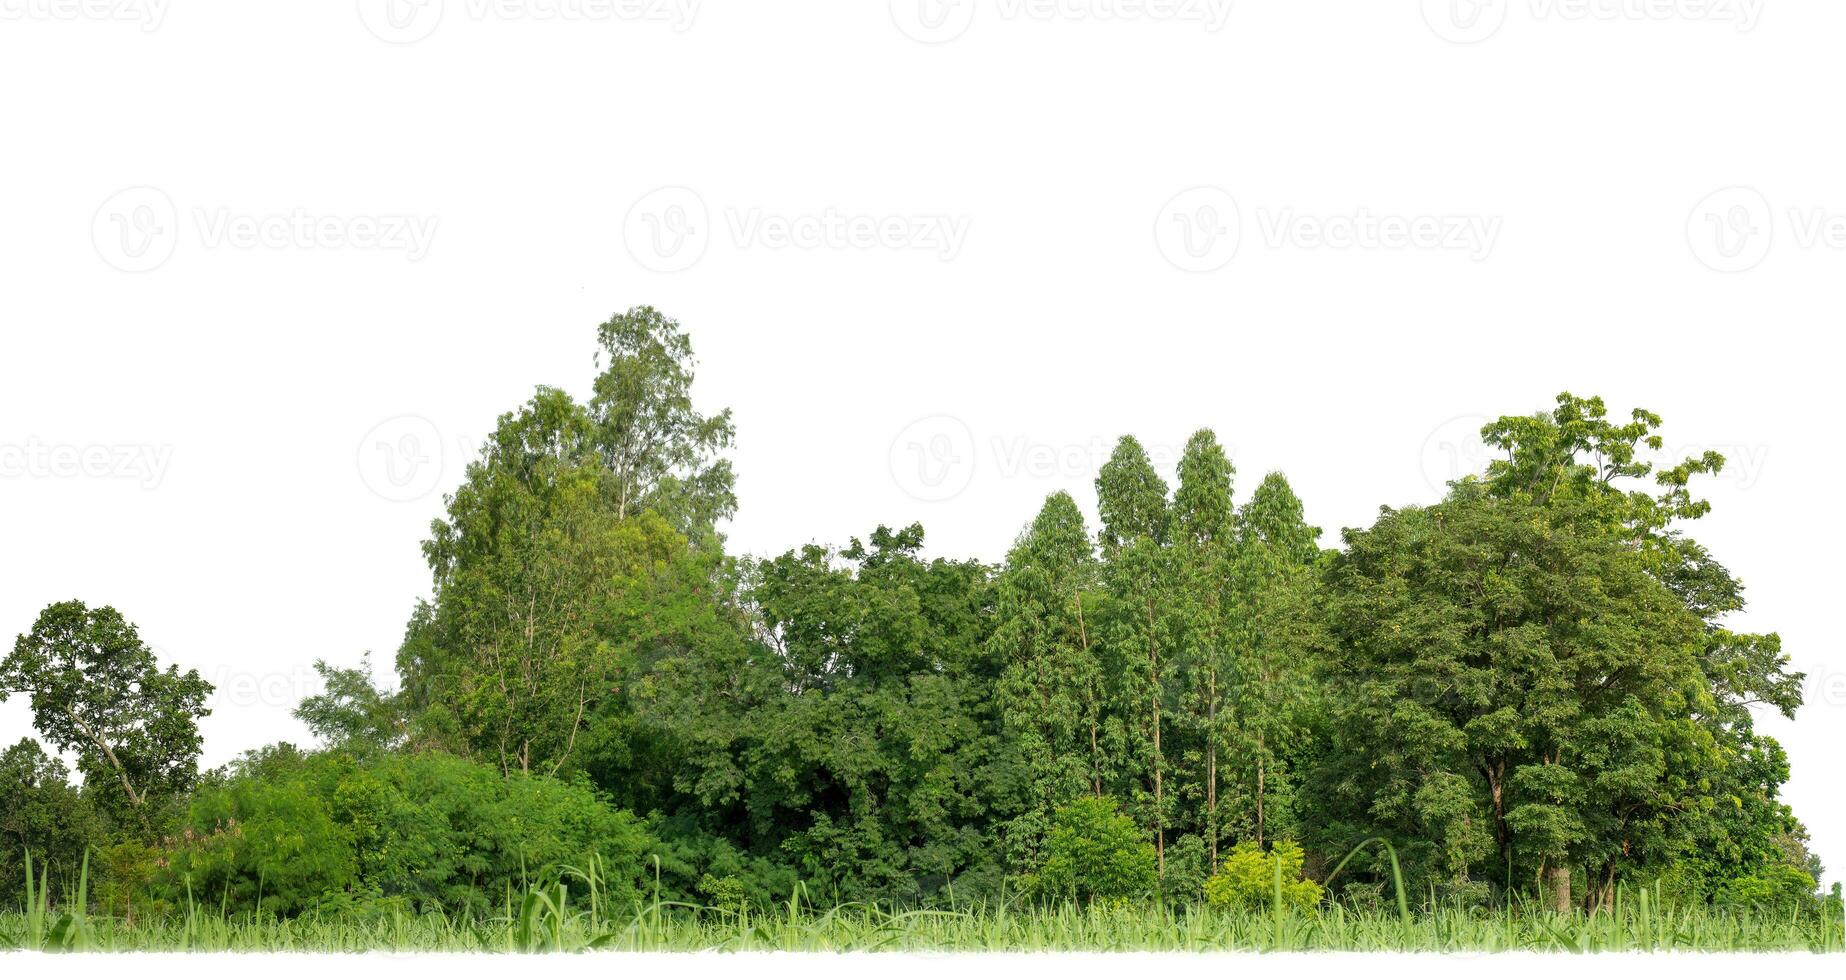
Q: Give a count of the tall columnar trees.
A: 4